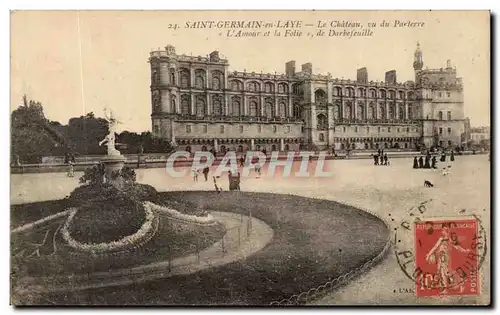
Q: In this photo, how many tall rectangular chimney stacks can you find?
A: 4